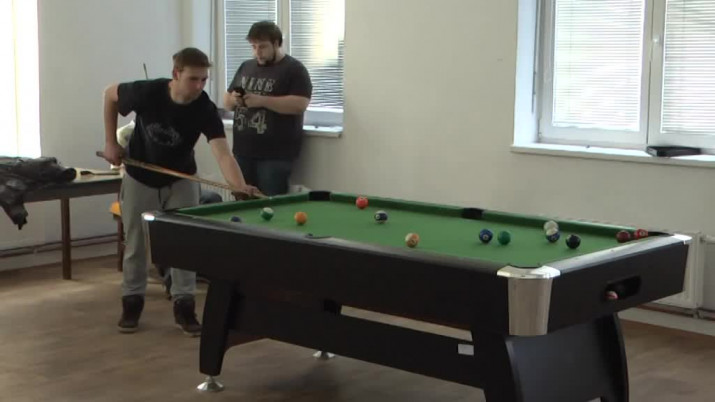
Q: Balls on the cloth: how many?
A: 13